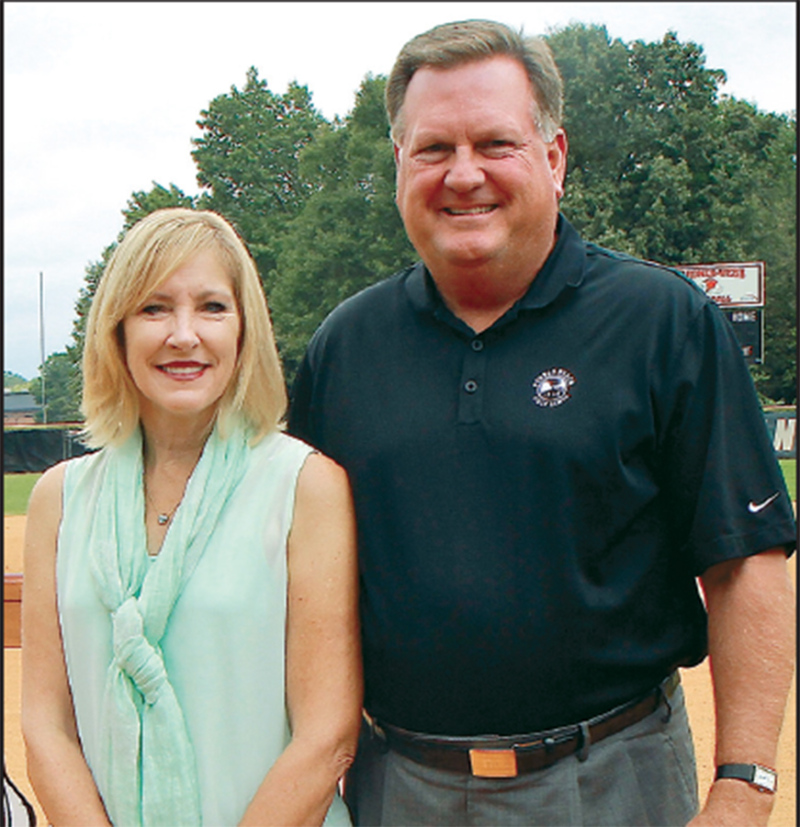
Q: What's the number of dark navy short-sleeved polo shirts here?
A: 1